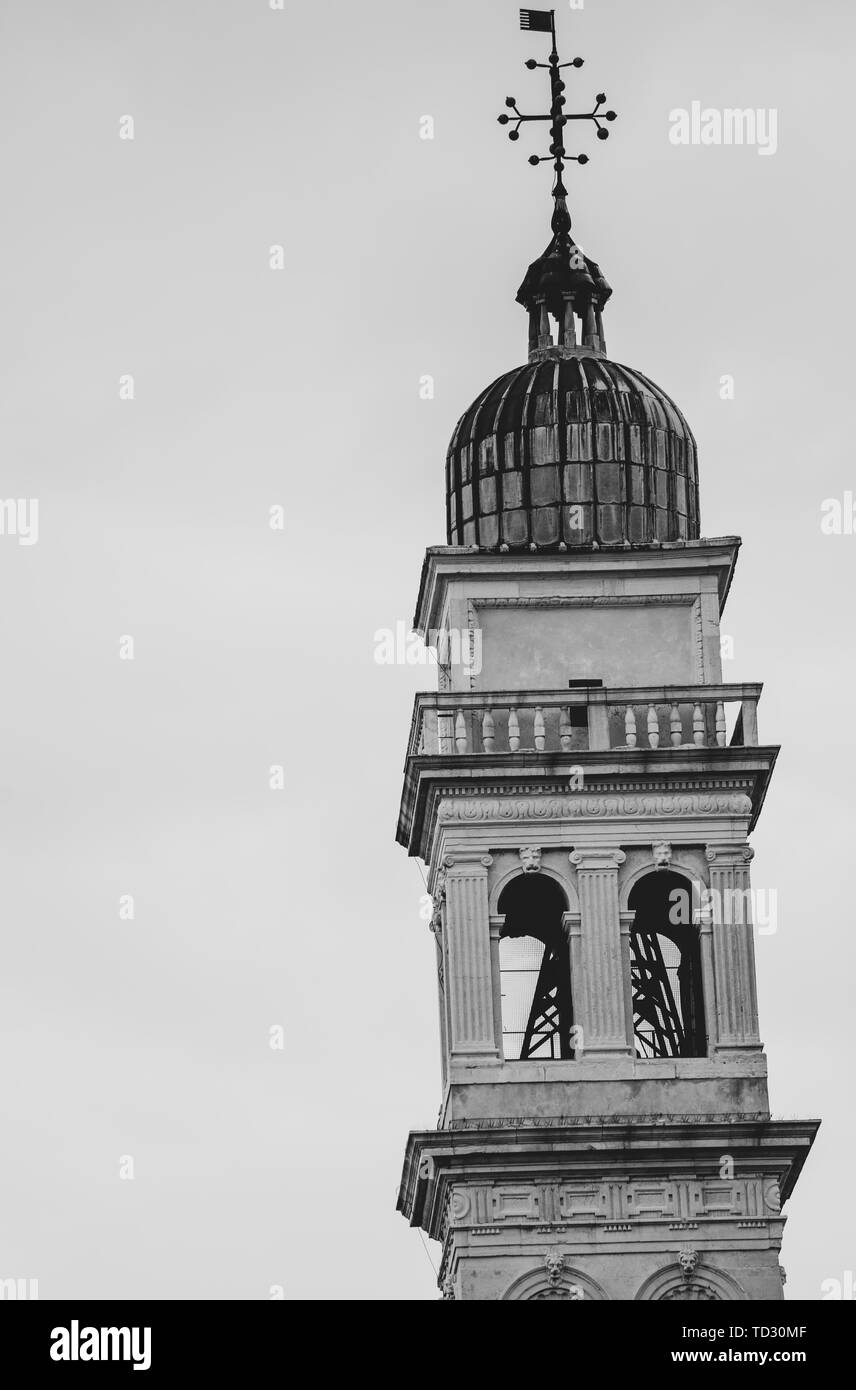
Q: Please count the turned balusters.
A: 10